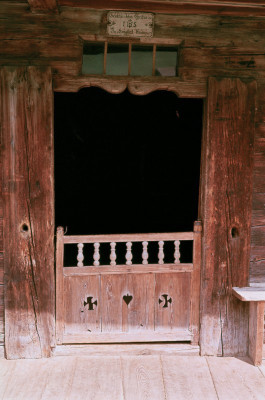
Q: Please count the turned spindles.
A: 7